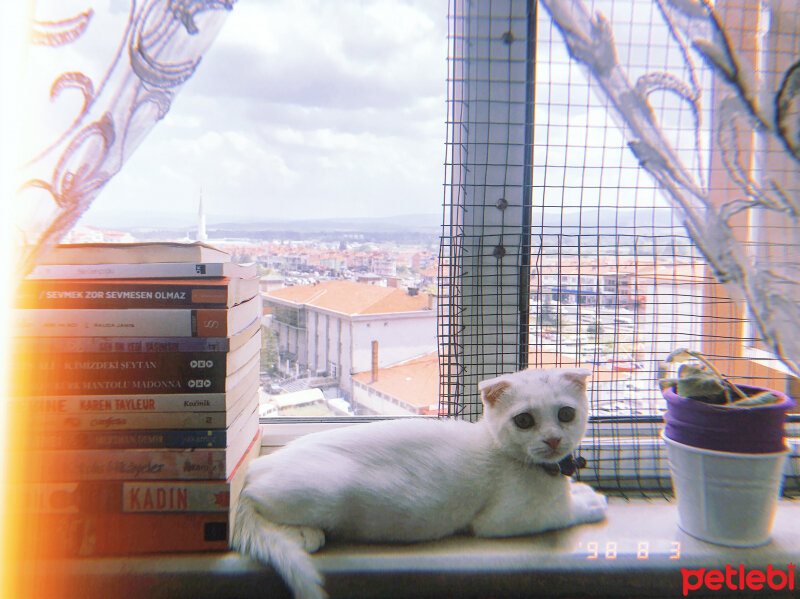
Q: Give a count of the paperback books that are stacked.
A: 13